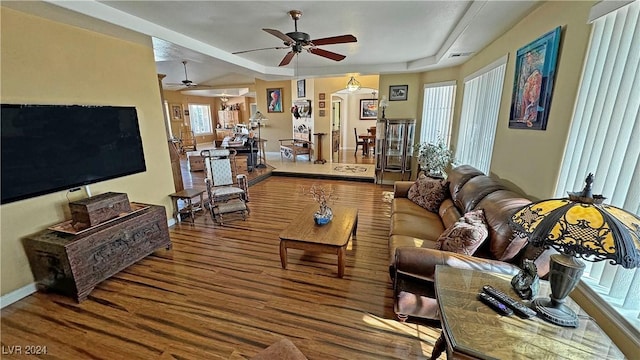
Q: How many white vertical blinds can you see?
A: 3